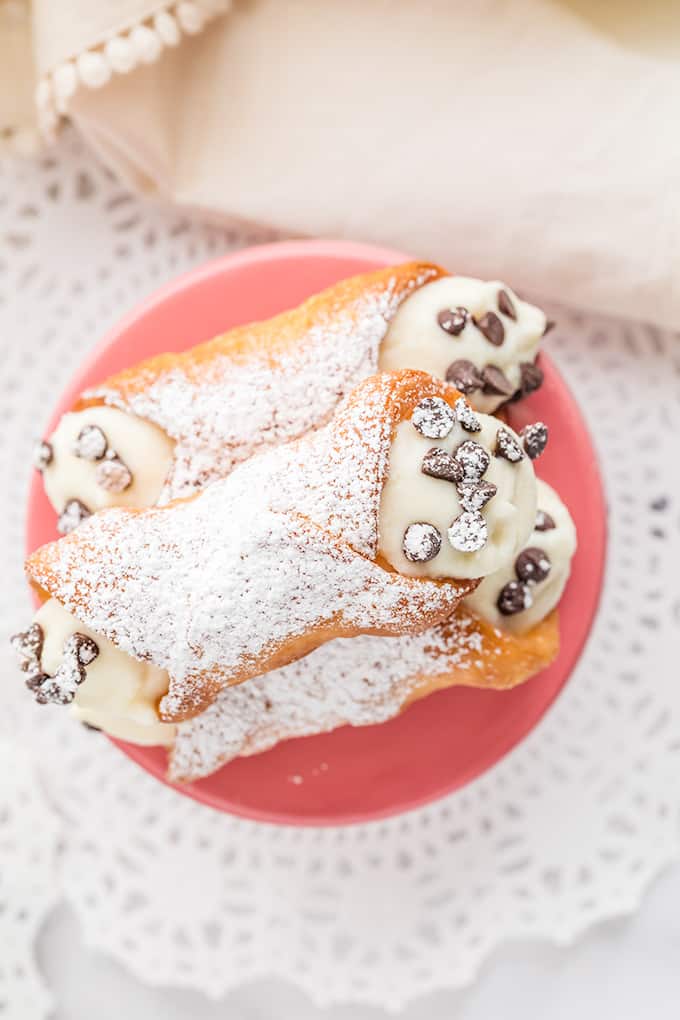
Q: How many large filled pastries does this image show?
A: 3